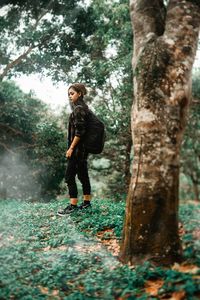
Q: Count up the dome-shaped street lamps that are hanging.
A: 0